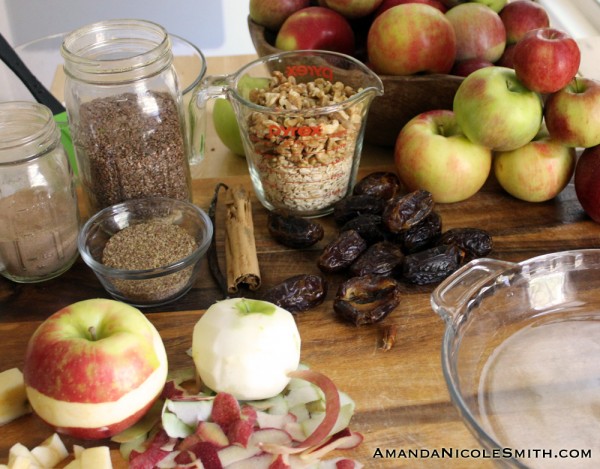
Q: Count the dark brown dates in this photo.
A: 12